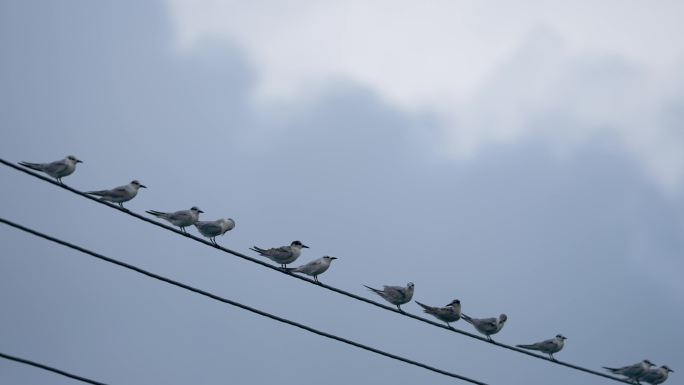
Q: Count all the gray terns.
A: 12